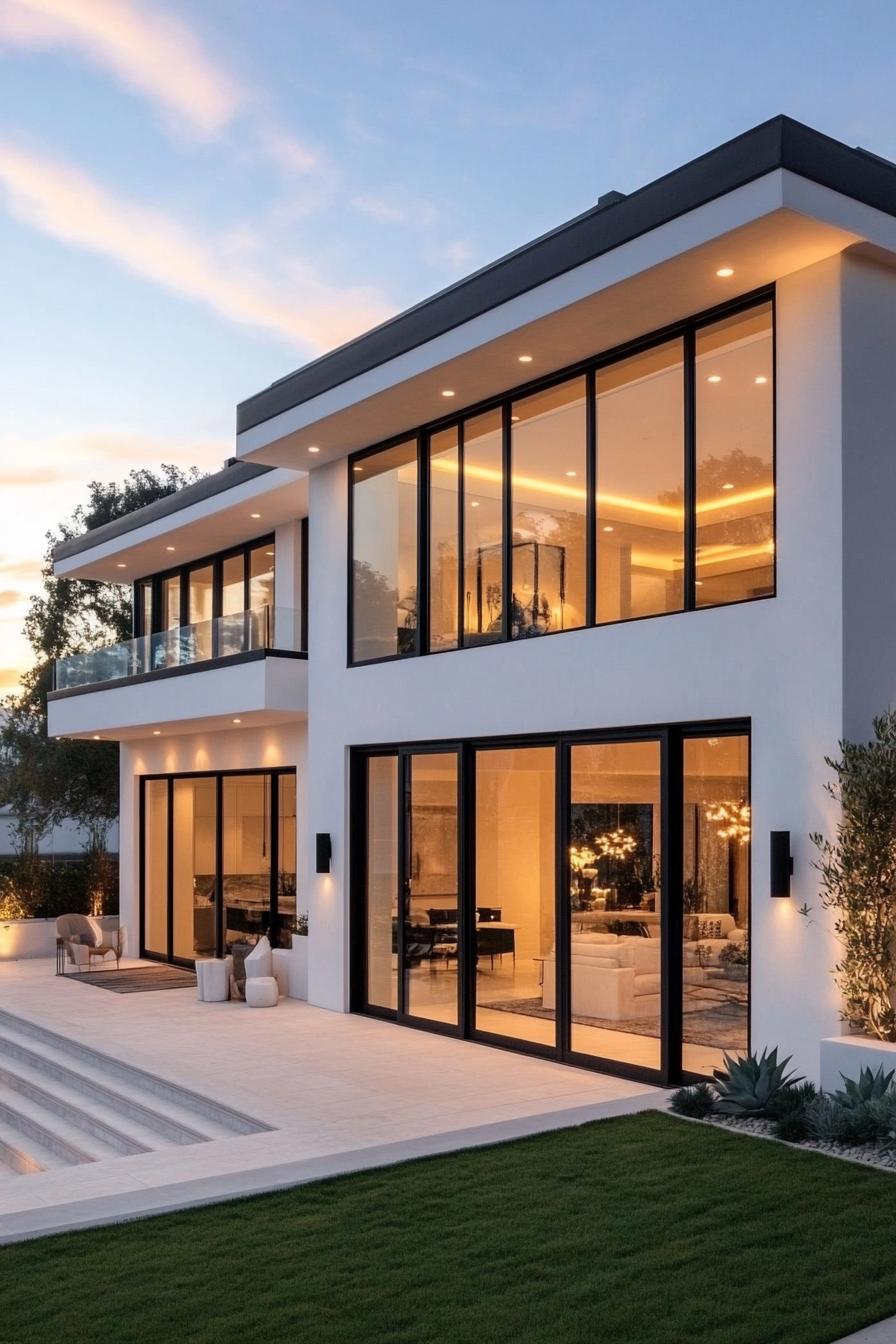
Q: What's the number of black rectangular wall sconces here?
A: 2